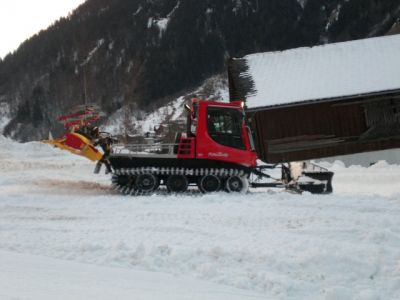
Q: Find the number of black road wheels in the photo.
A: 4